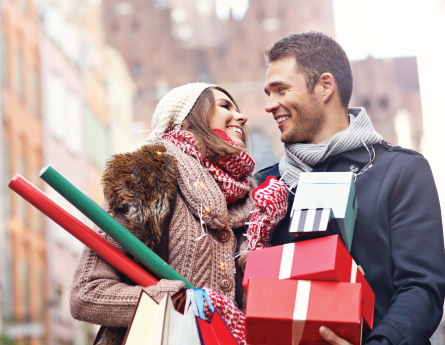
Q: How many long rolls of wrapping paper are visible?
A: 2